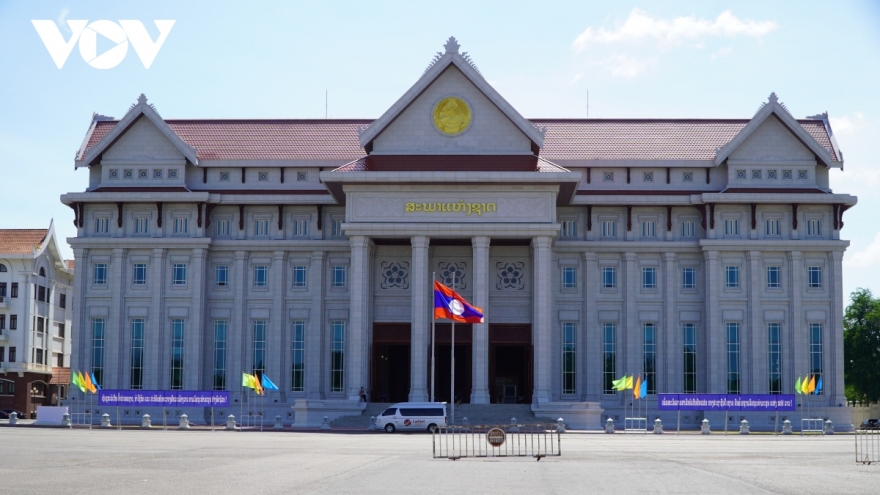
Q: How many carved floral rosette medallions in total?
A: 3